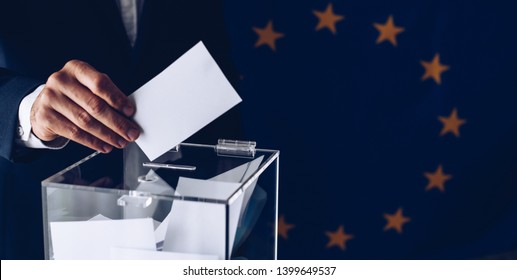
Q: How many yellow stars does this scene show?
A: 9